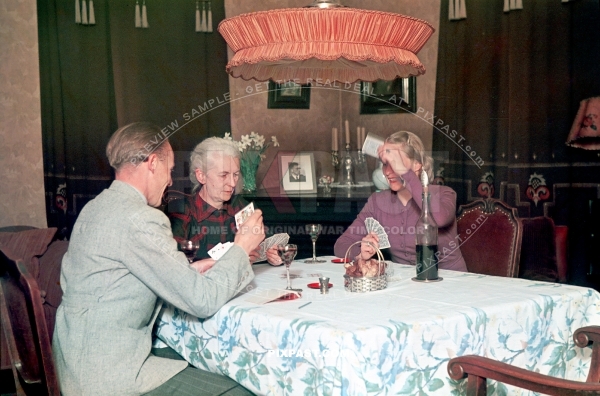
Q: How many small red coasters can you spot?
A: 2